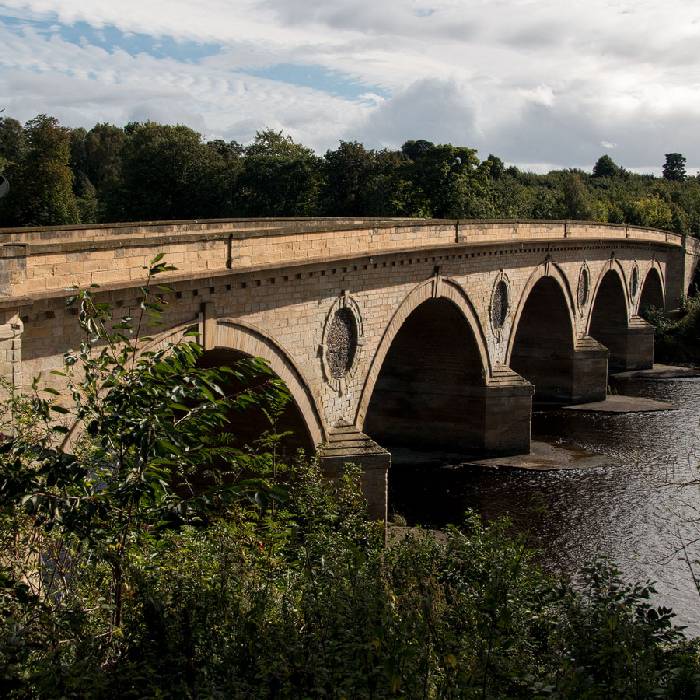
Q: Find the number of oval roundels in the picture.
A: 4